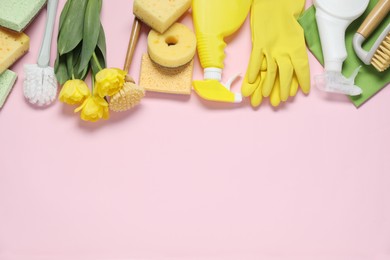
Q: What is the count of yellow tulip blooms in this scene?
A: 3